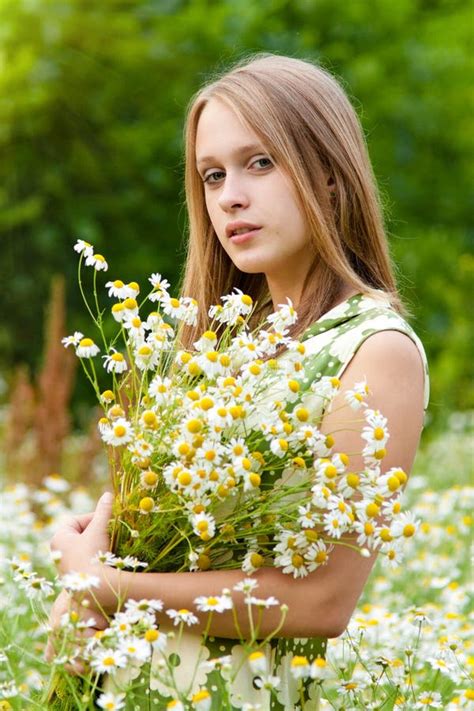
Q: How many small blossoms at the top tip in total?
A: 2